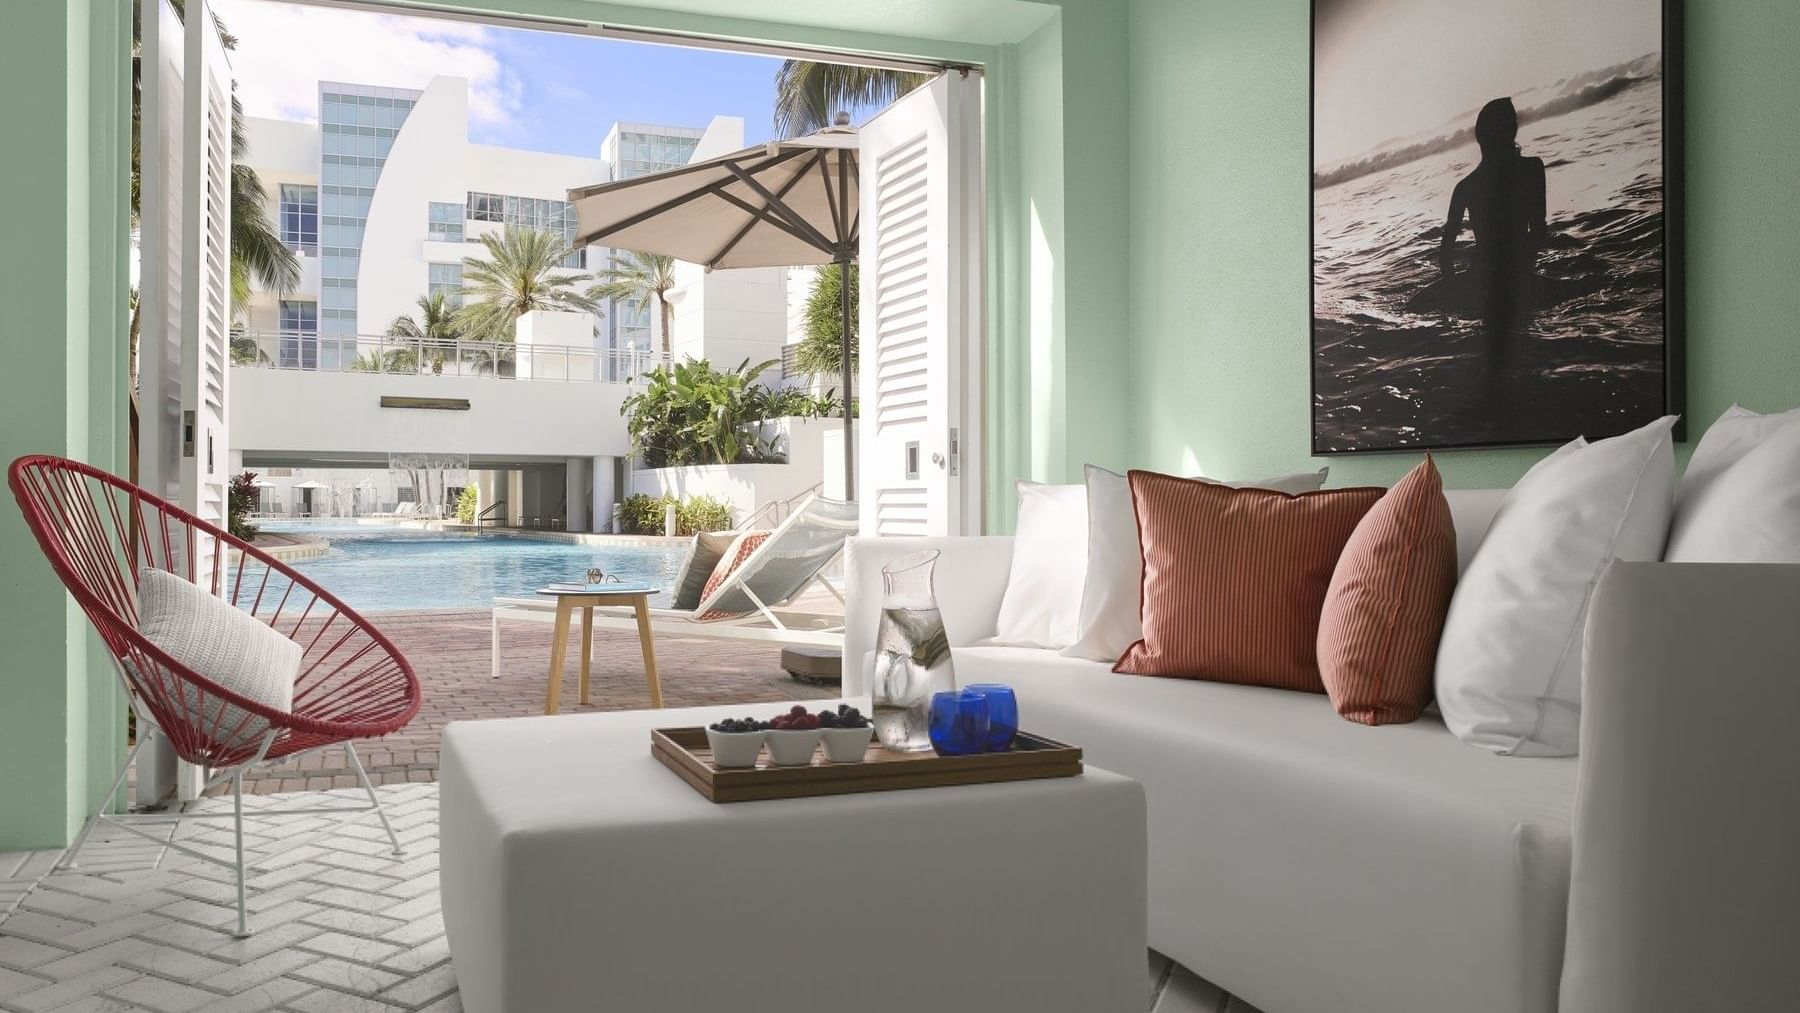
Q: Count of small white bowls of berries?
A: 3